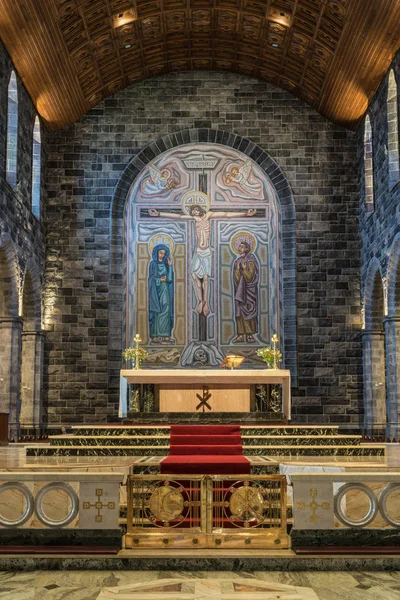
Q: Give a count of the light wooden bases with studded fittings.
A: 2